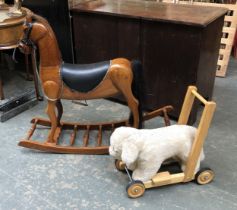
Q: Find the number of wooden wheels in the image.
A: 3